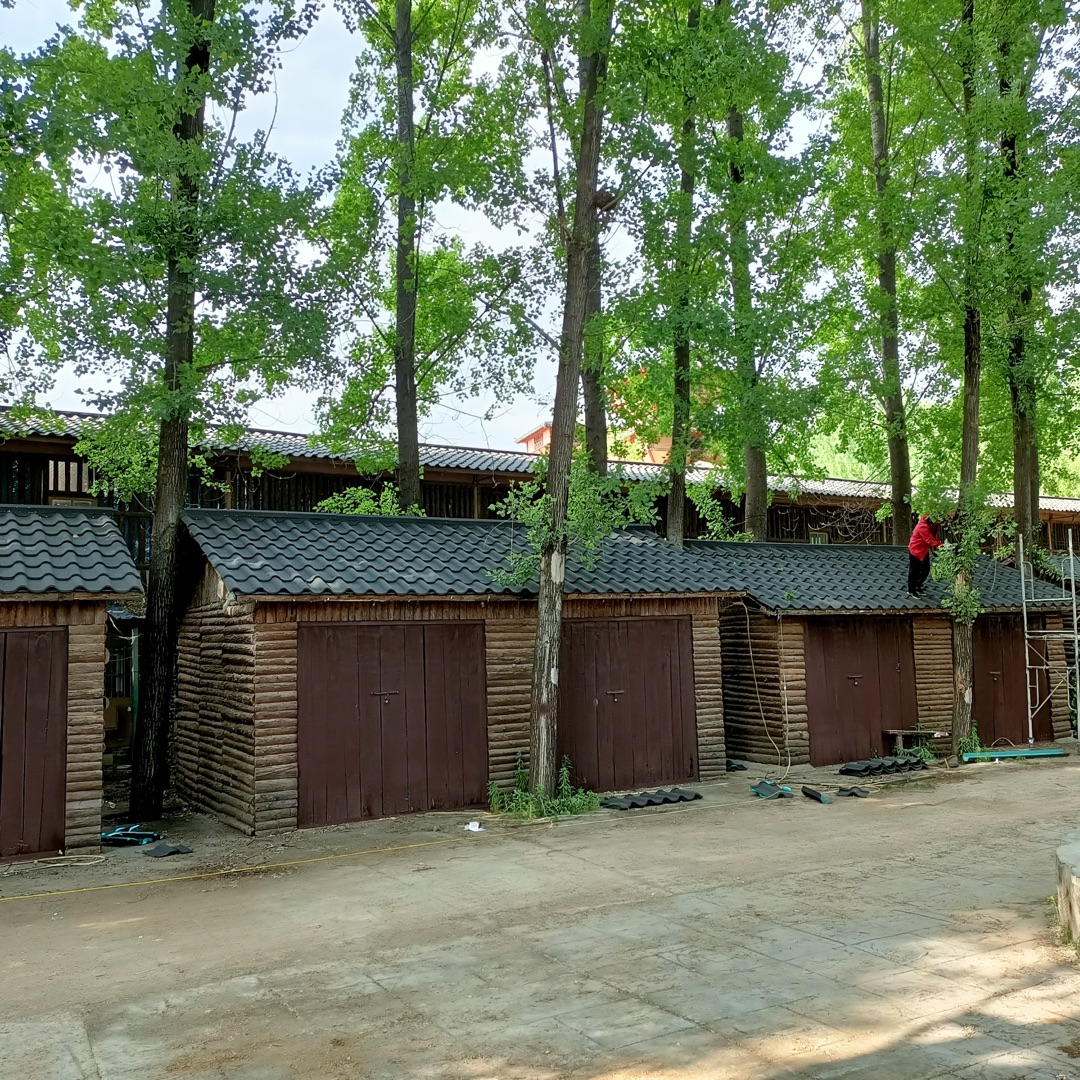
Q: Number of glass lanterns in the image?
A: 0